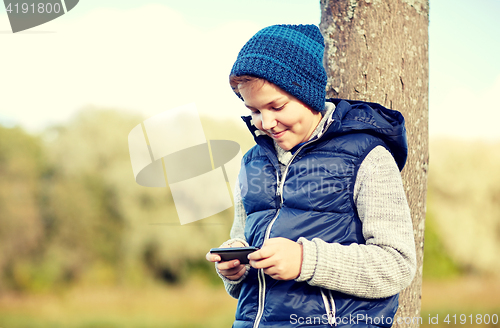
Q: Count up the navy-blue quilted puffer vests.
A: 1